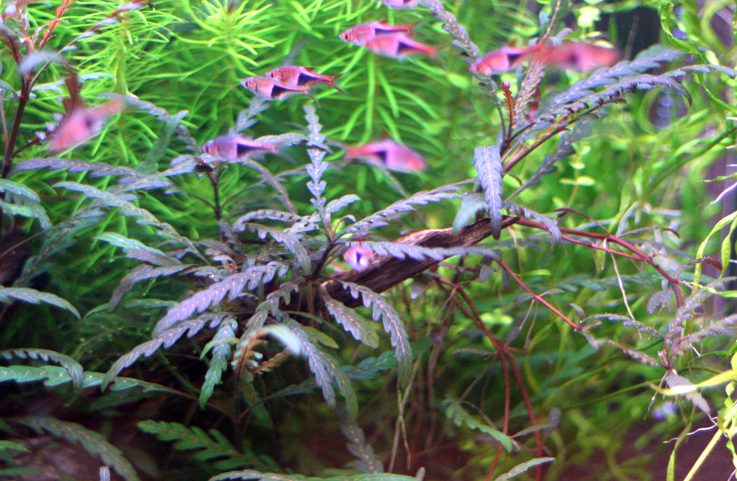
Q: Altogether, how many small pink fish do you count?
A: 11